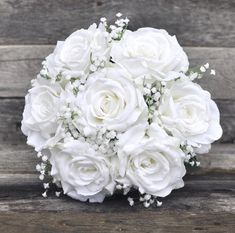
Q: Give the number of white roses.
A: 7